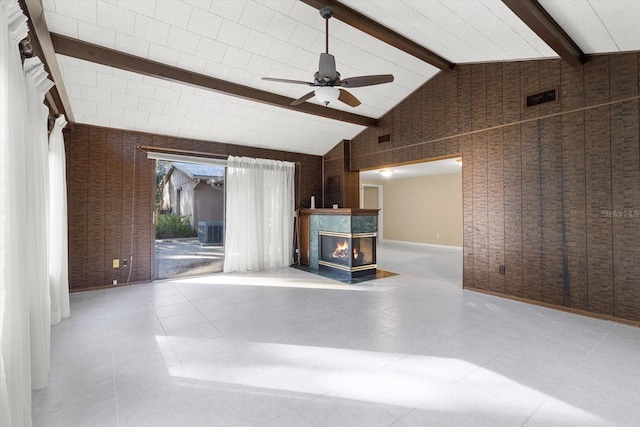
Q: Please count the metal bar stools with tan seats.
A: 0